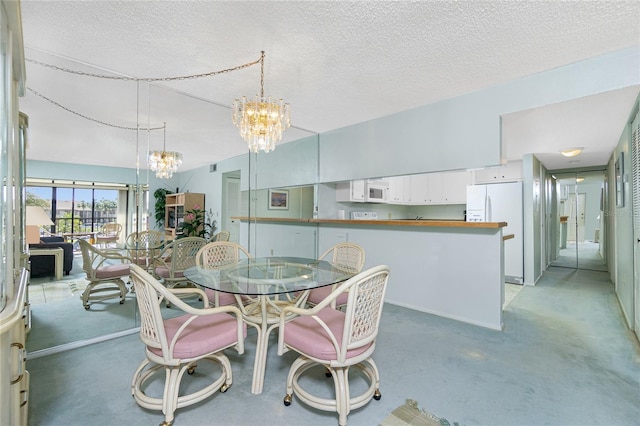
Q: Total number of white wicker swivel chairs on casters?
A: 4